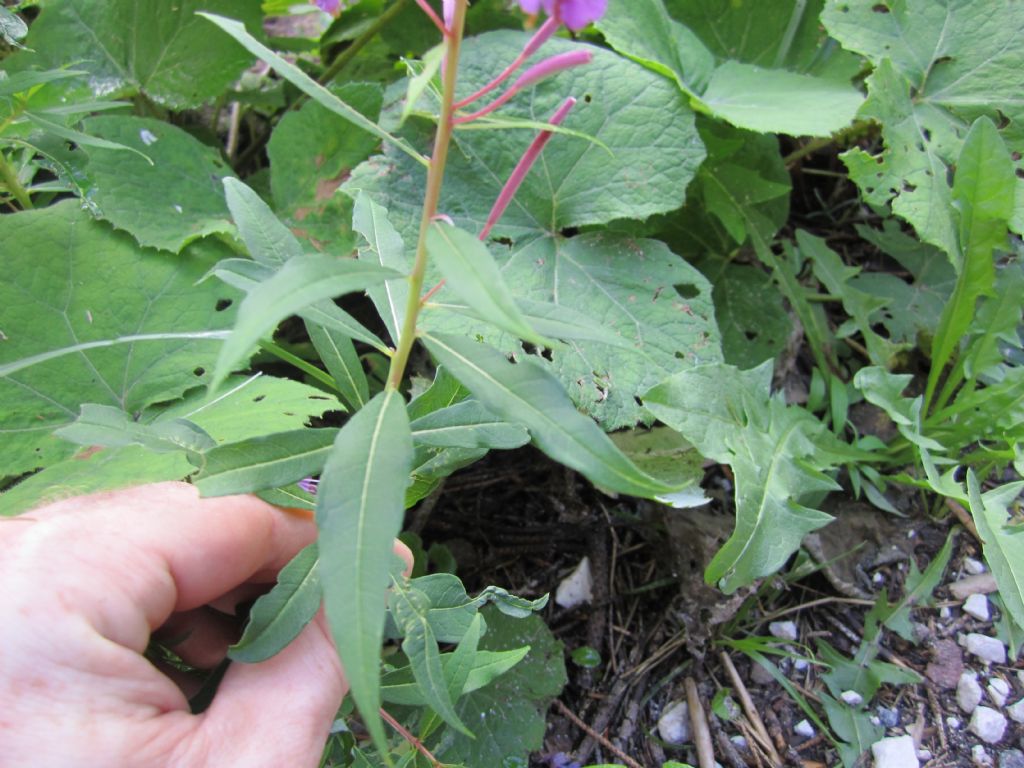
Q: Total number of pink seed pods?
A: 3